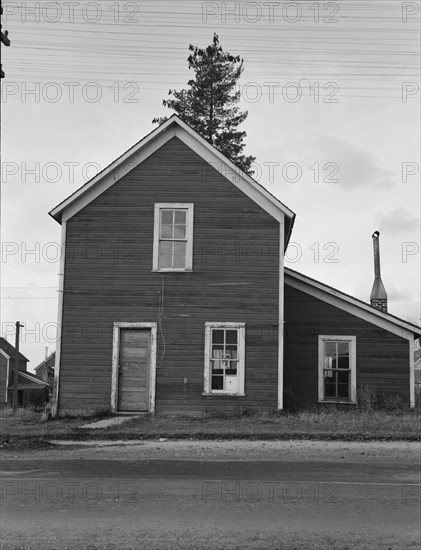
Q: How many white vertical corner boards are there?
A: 3